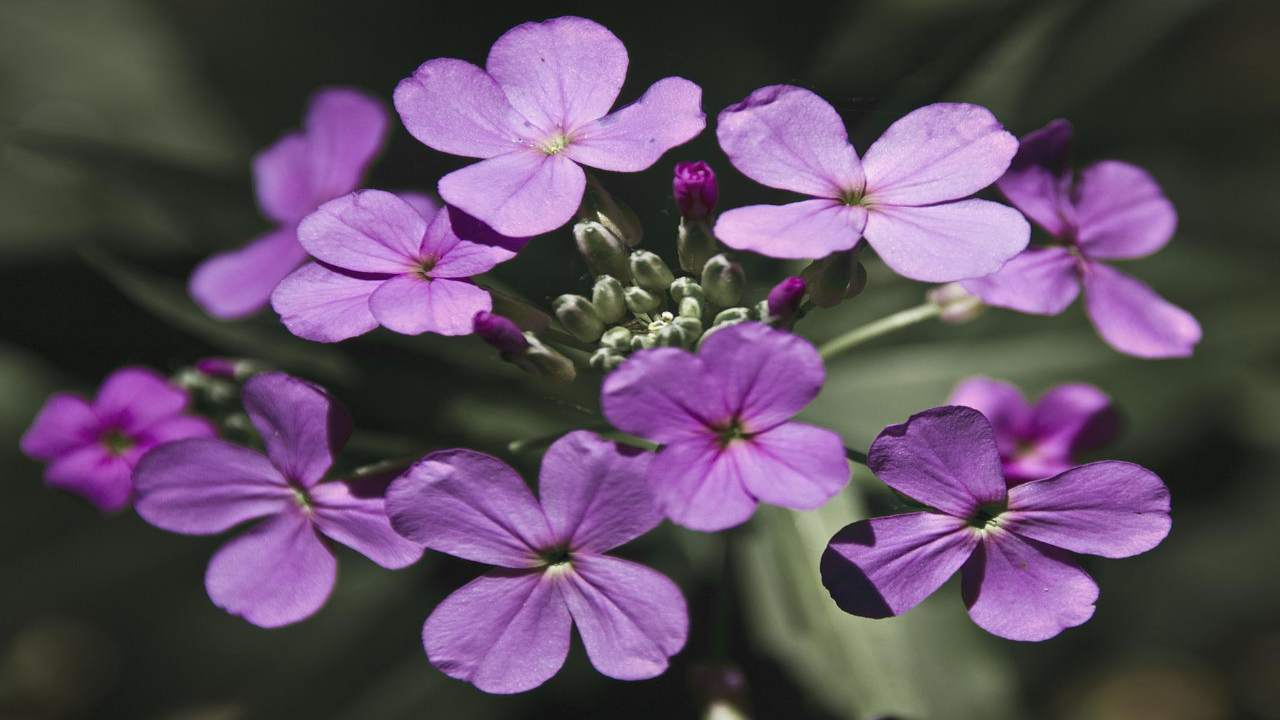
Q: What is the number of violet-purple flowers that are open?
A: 11